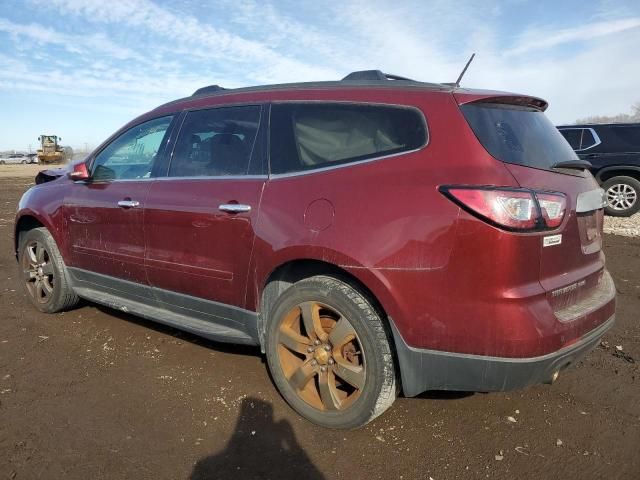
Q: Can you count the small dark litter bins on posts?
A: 0